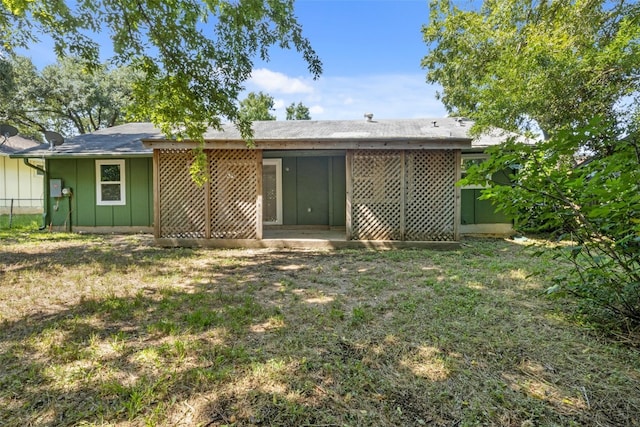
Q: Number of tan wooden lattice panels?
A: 4